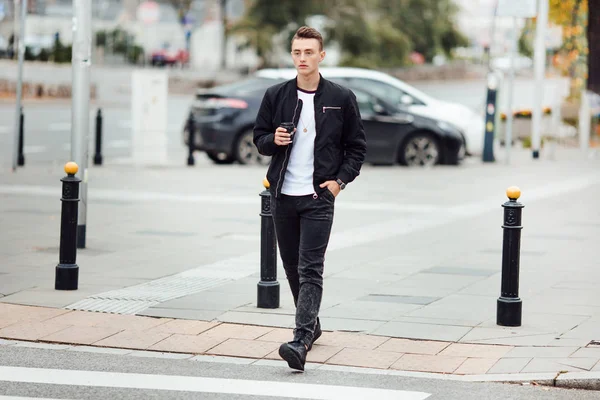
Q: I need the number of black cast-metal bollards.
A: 6